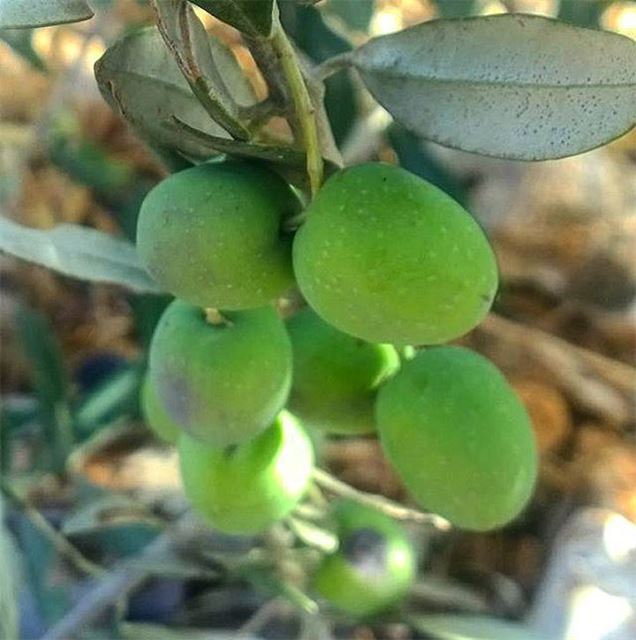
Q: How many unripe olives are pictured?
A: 8